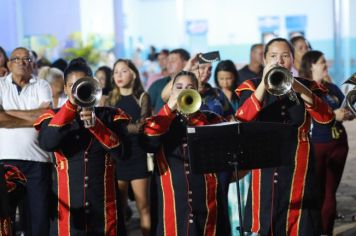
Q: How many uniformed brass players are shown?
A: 3